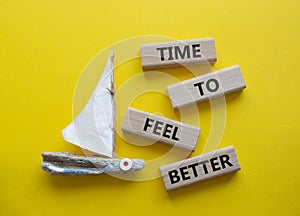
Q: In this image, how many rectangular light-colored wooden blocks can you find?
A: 4